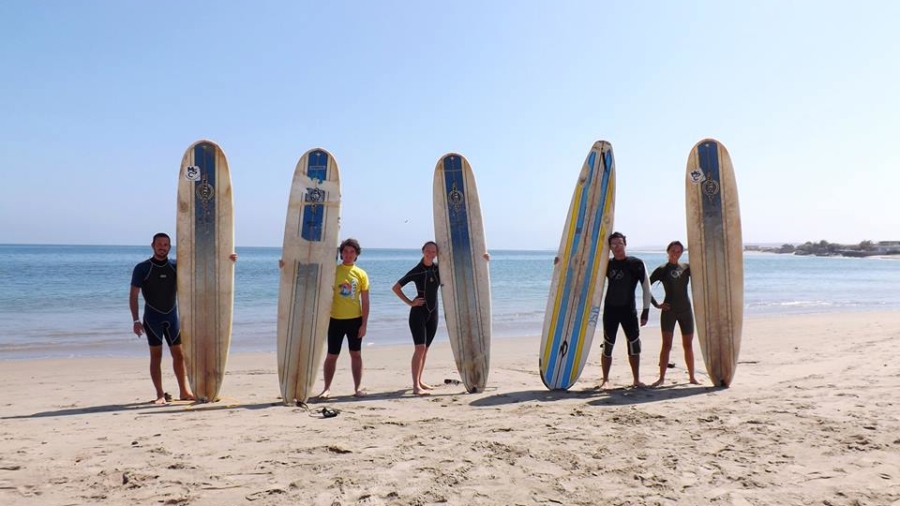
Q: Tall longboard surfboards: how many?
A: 5